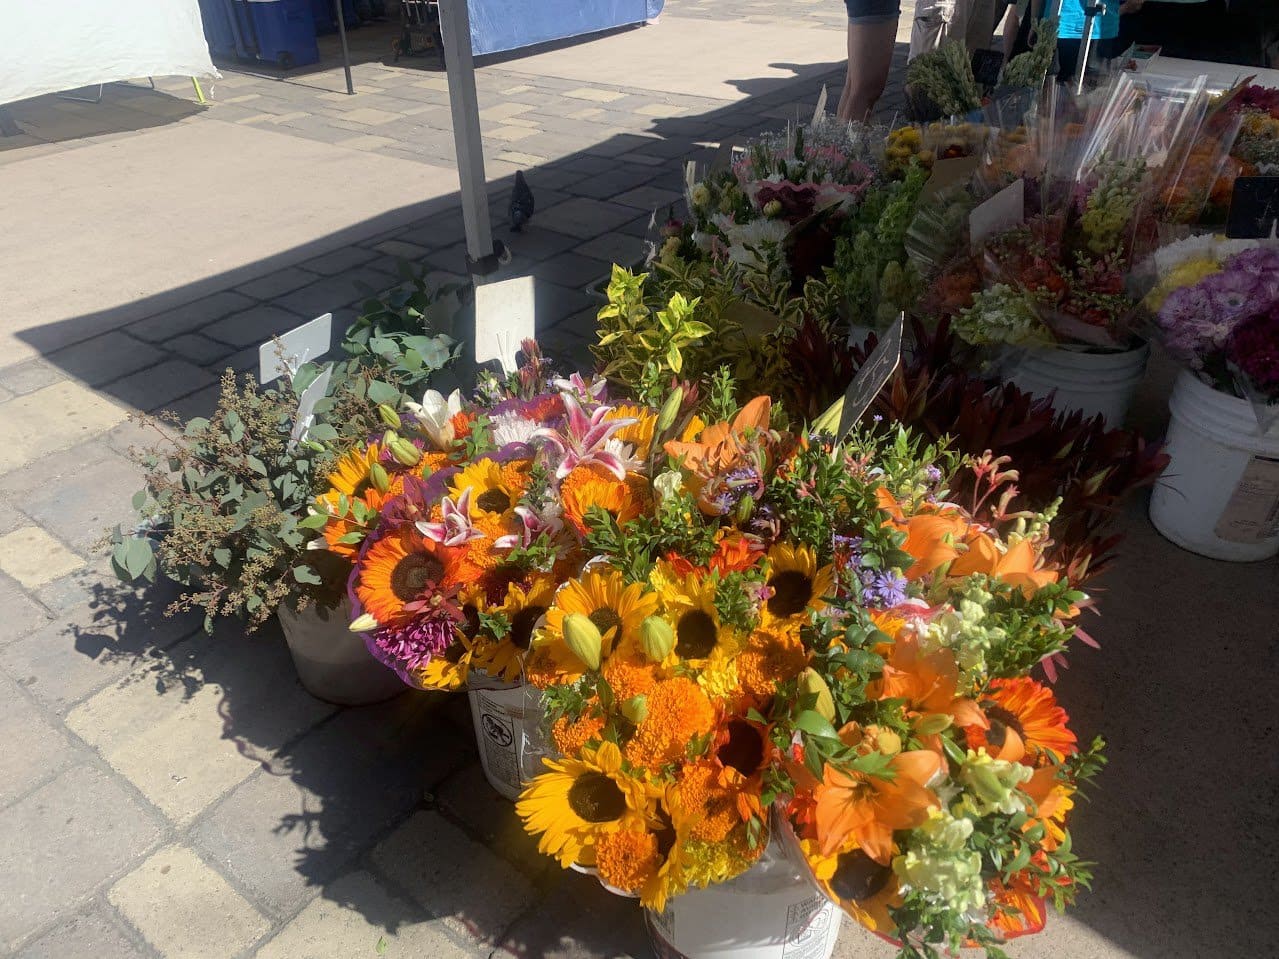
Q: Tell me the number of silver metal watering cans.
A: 0